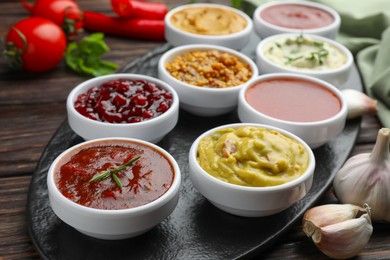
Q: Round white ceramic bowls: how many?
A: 8